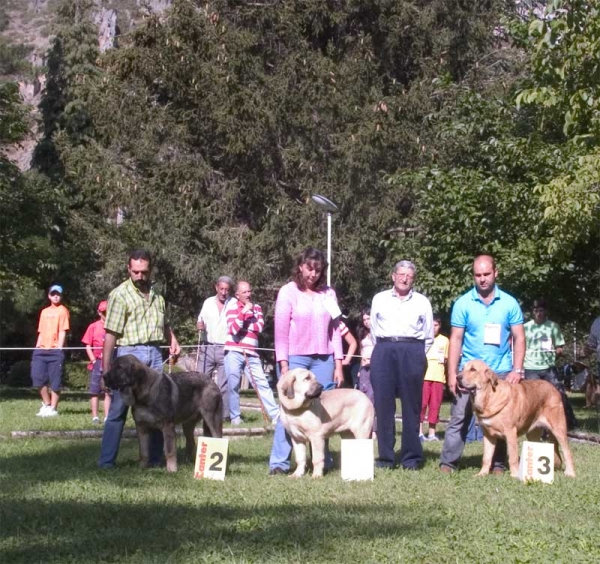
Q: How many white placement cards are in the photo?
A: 3